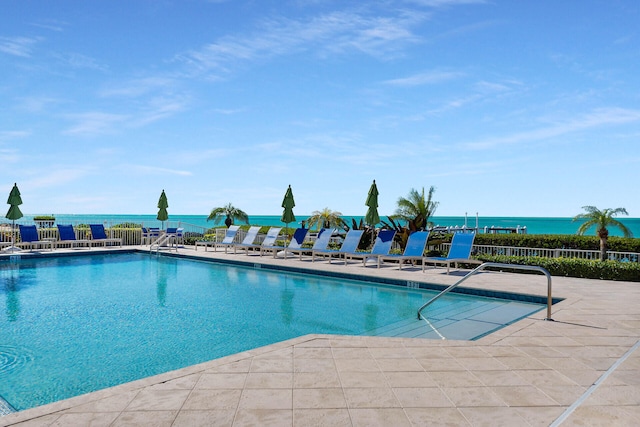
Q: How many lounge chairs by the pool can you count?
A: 12